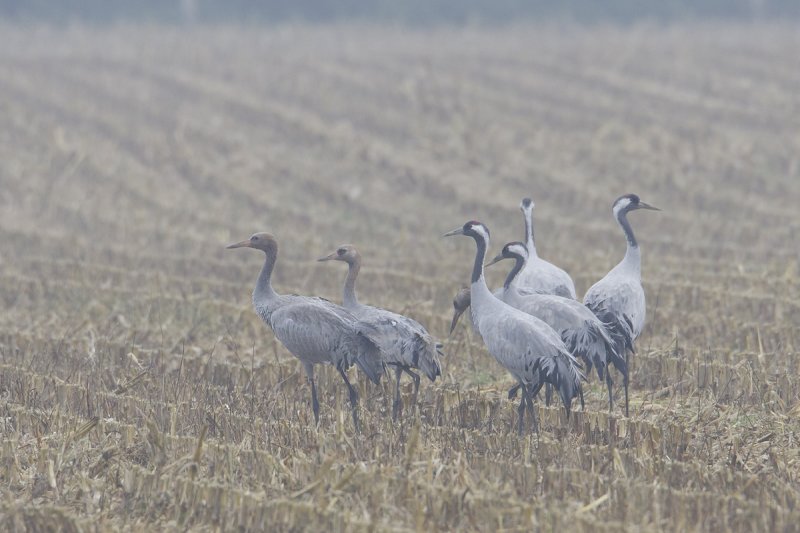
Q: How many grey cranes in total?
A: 7